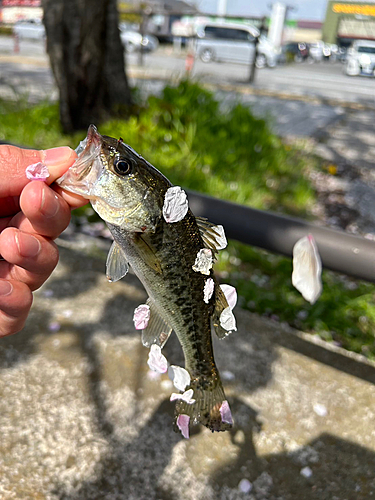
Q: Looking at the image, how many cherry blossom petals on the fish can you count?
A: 12